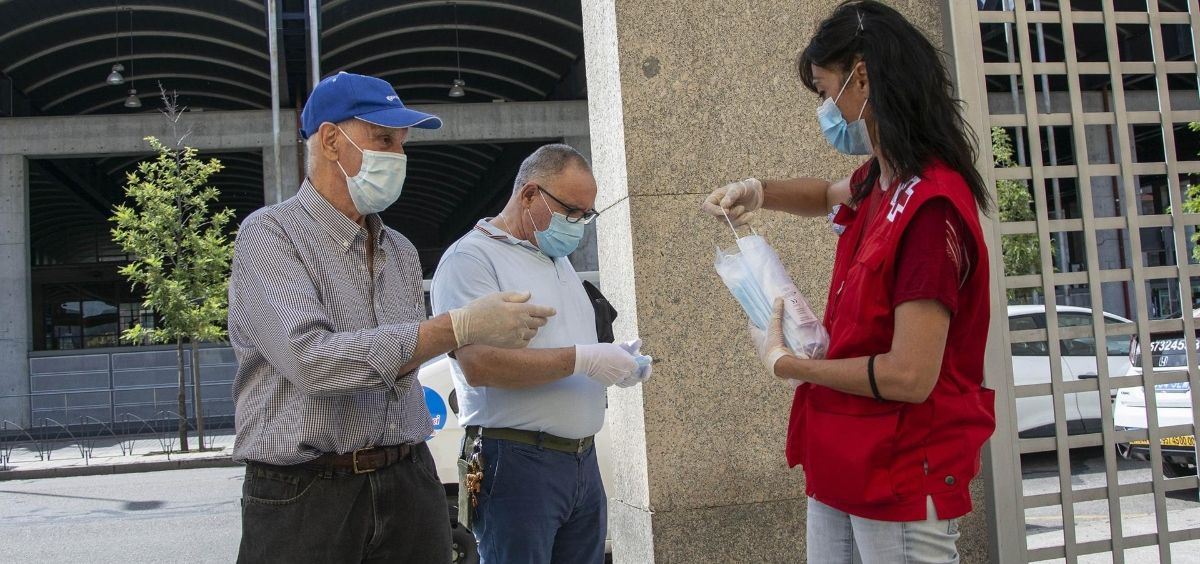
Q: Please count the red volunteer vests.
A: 1